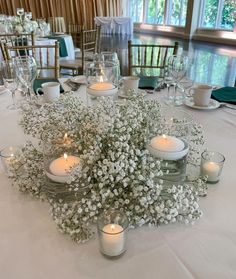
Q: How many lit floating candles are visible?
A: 3